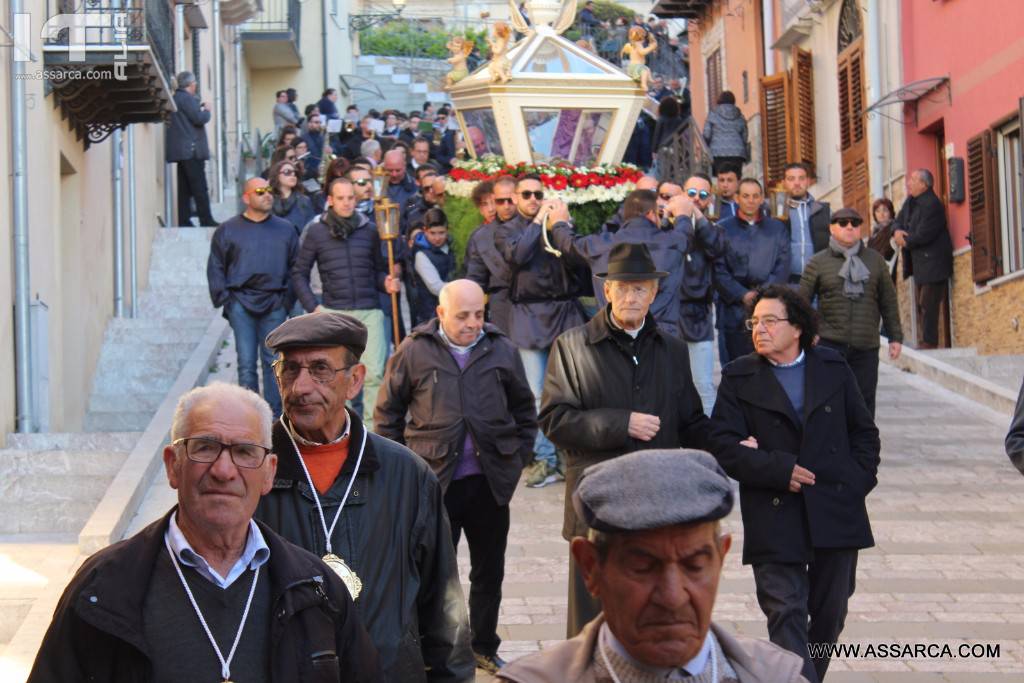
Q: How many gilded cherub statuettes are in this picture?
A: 3